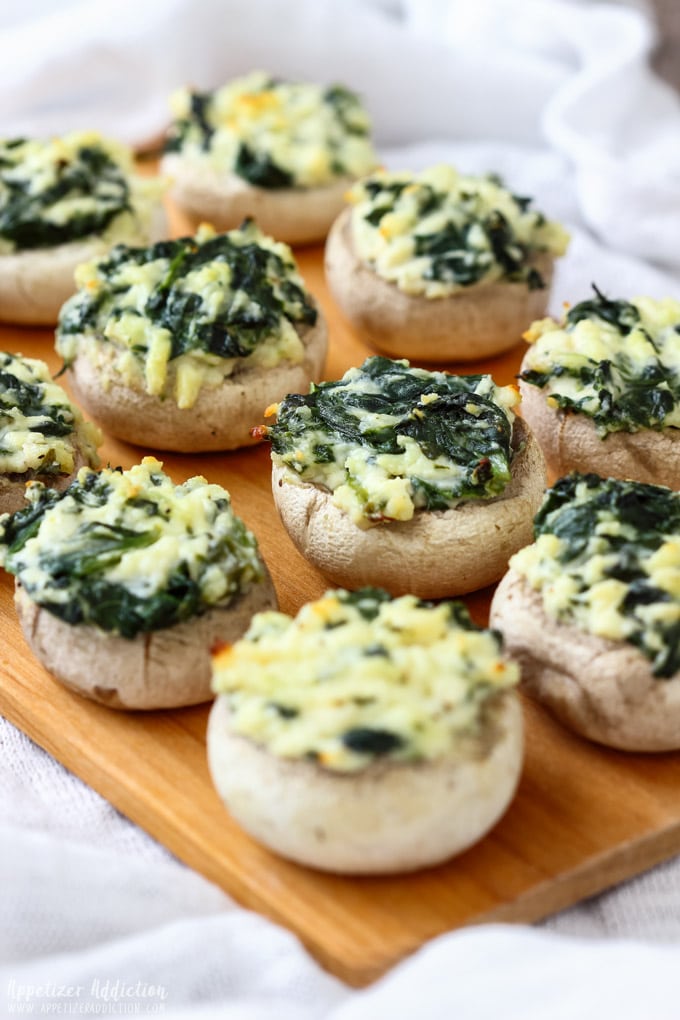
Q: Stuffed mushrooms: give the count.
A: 10